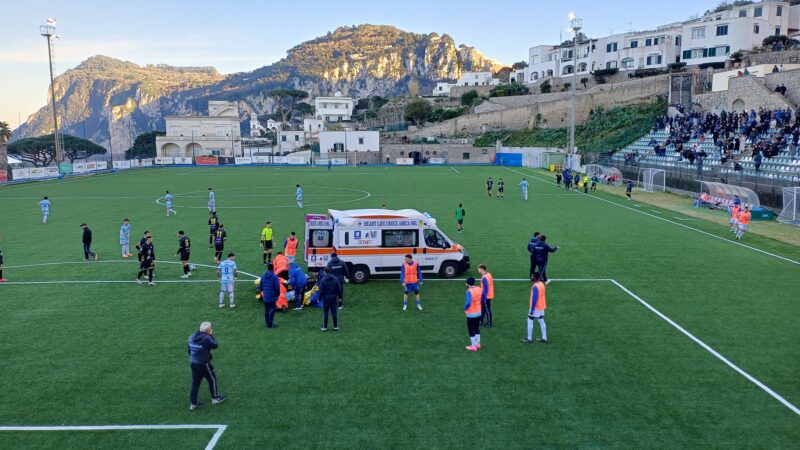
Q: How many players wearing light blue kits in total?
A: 7